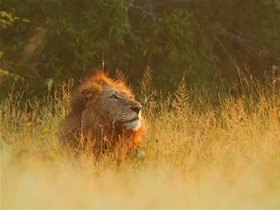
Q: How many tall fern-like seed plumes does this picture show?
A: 2